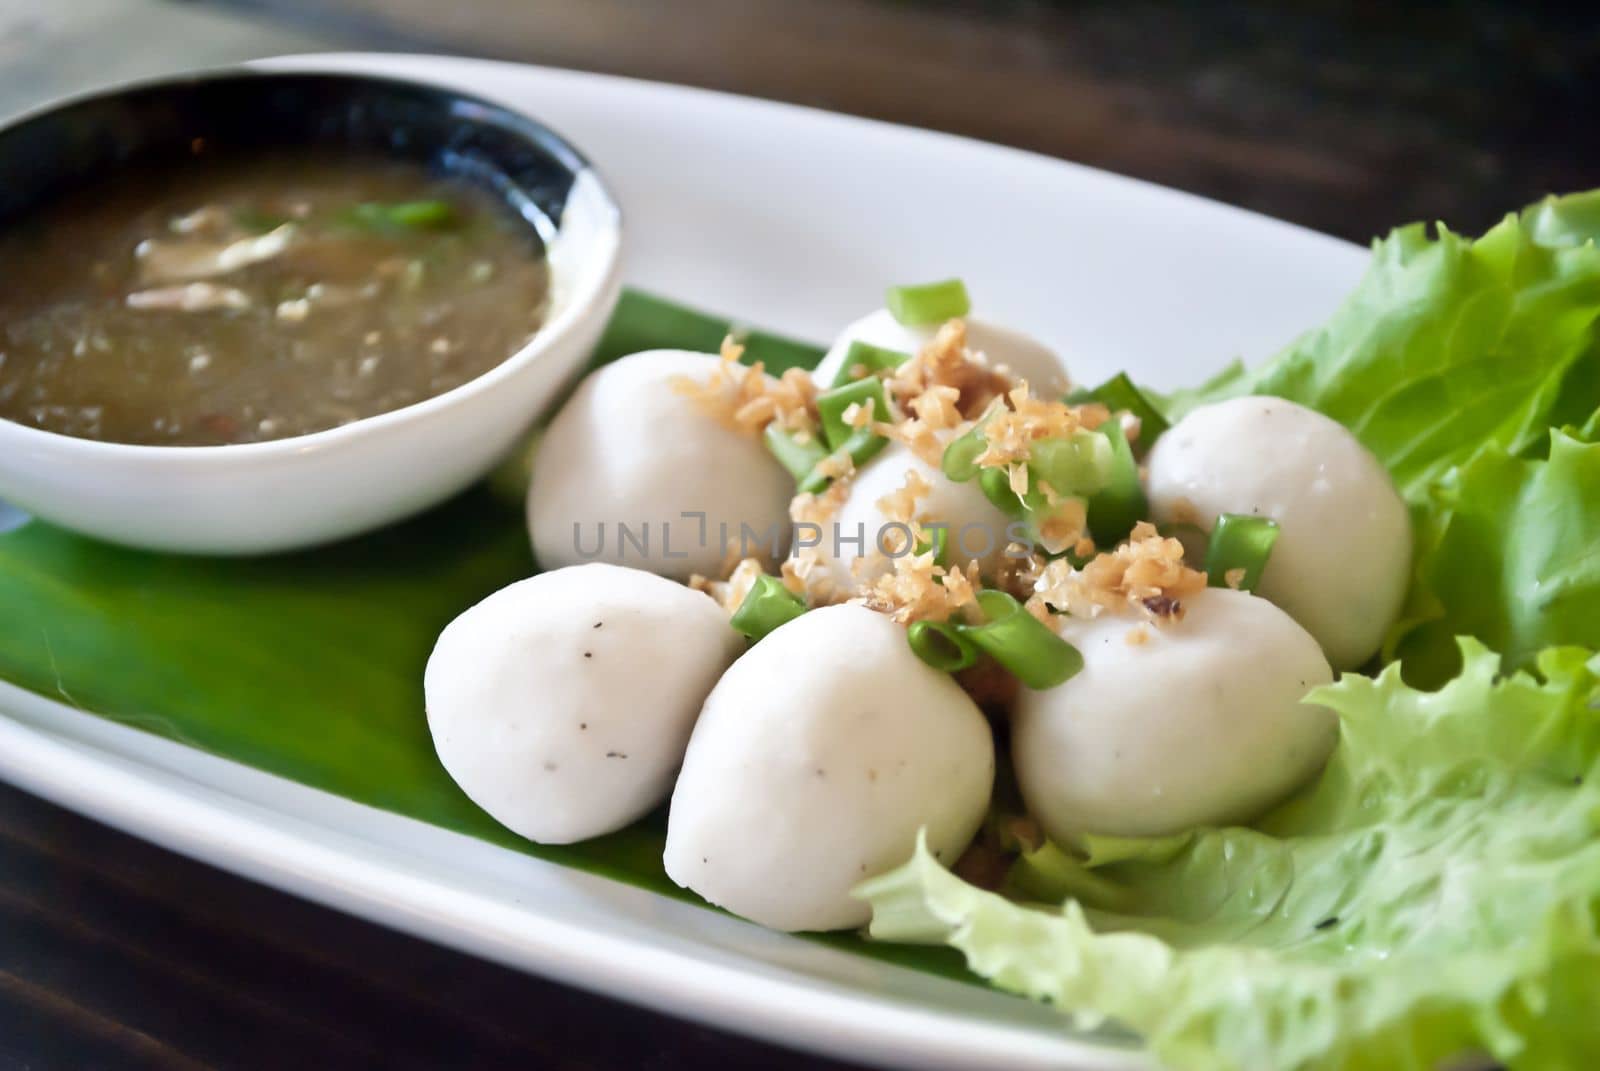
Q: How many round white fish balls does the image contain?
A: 7